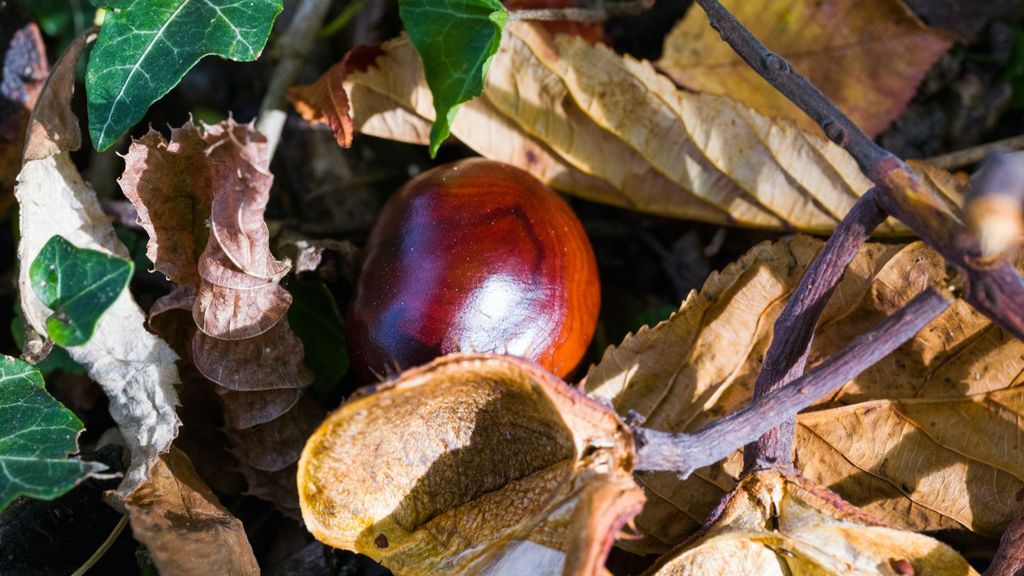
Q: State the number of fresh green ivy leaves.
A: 4